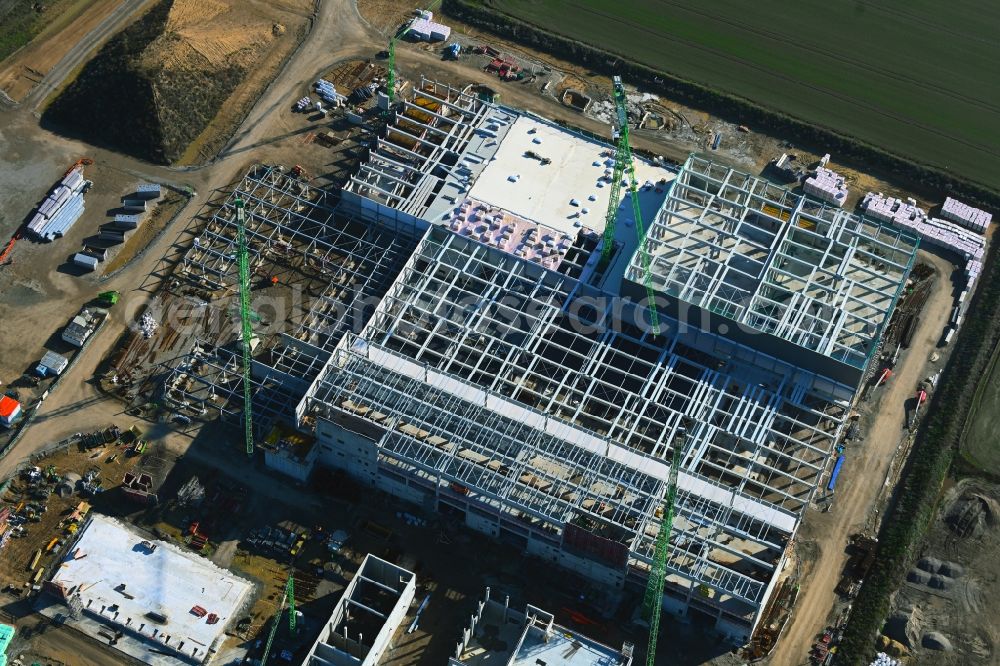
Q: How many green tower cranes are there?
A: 5